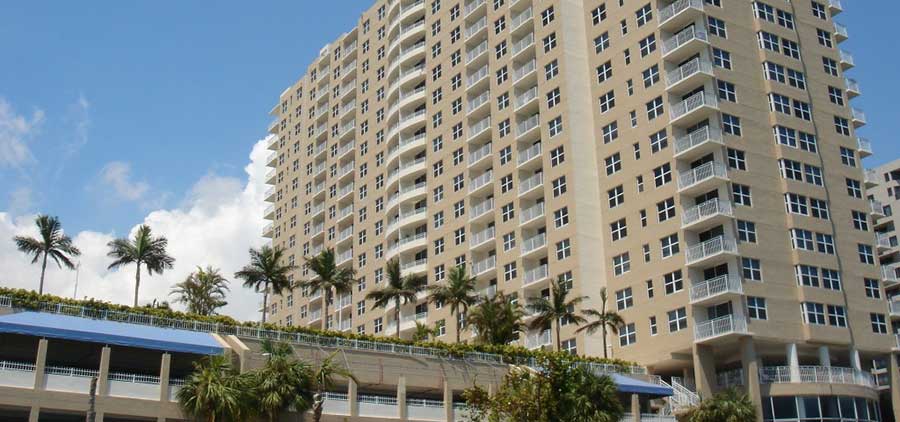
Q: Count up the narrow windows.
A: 11